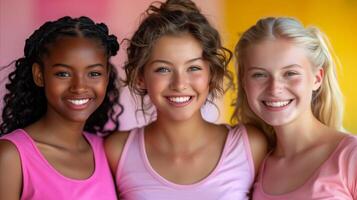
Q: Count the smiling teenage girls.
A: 3